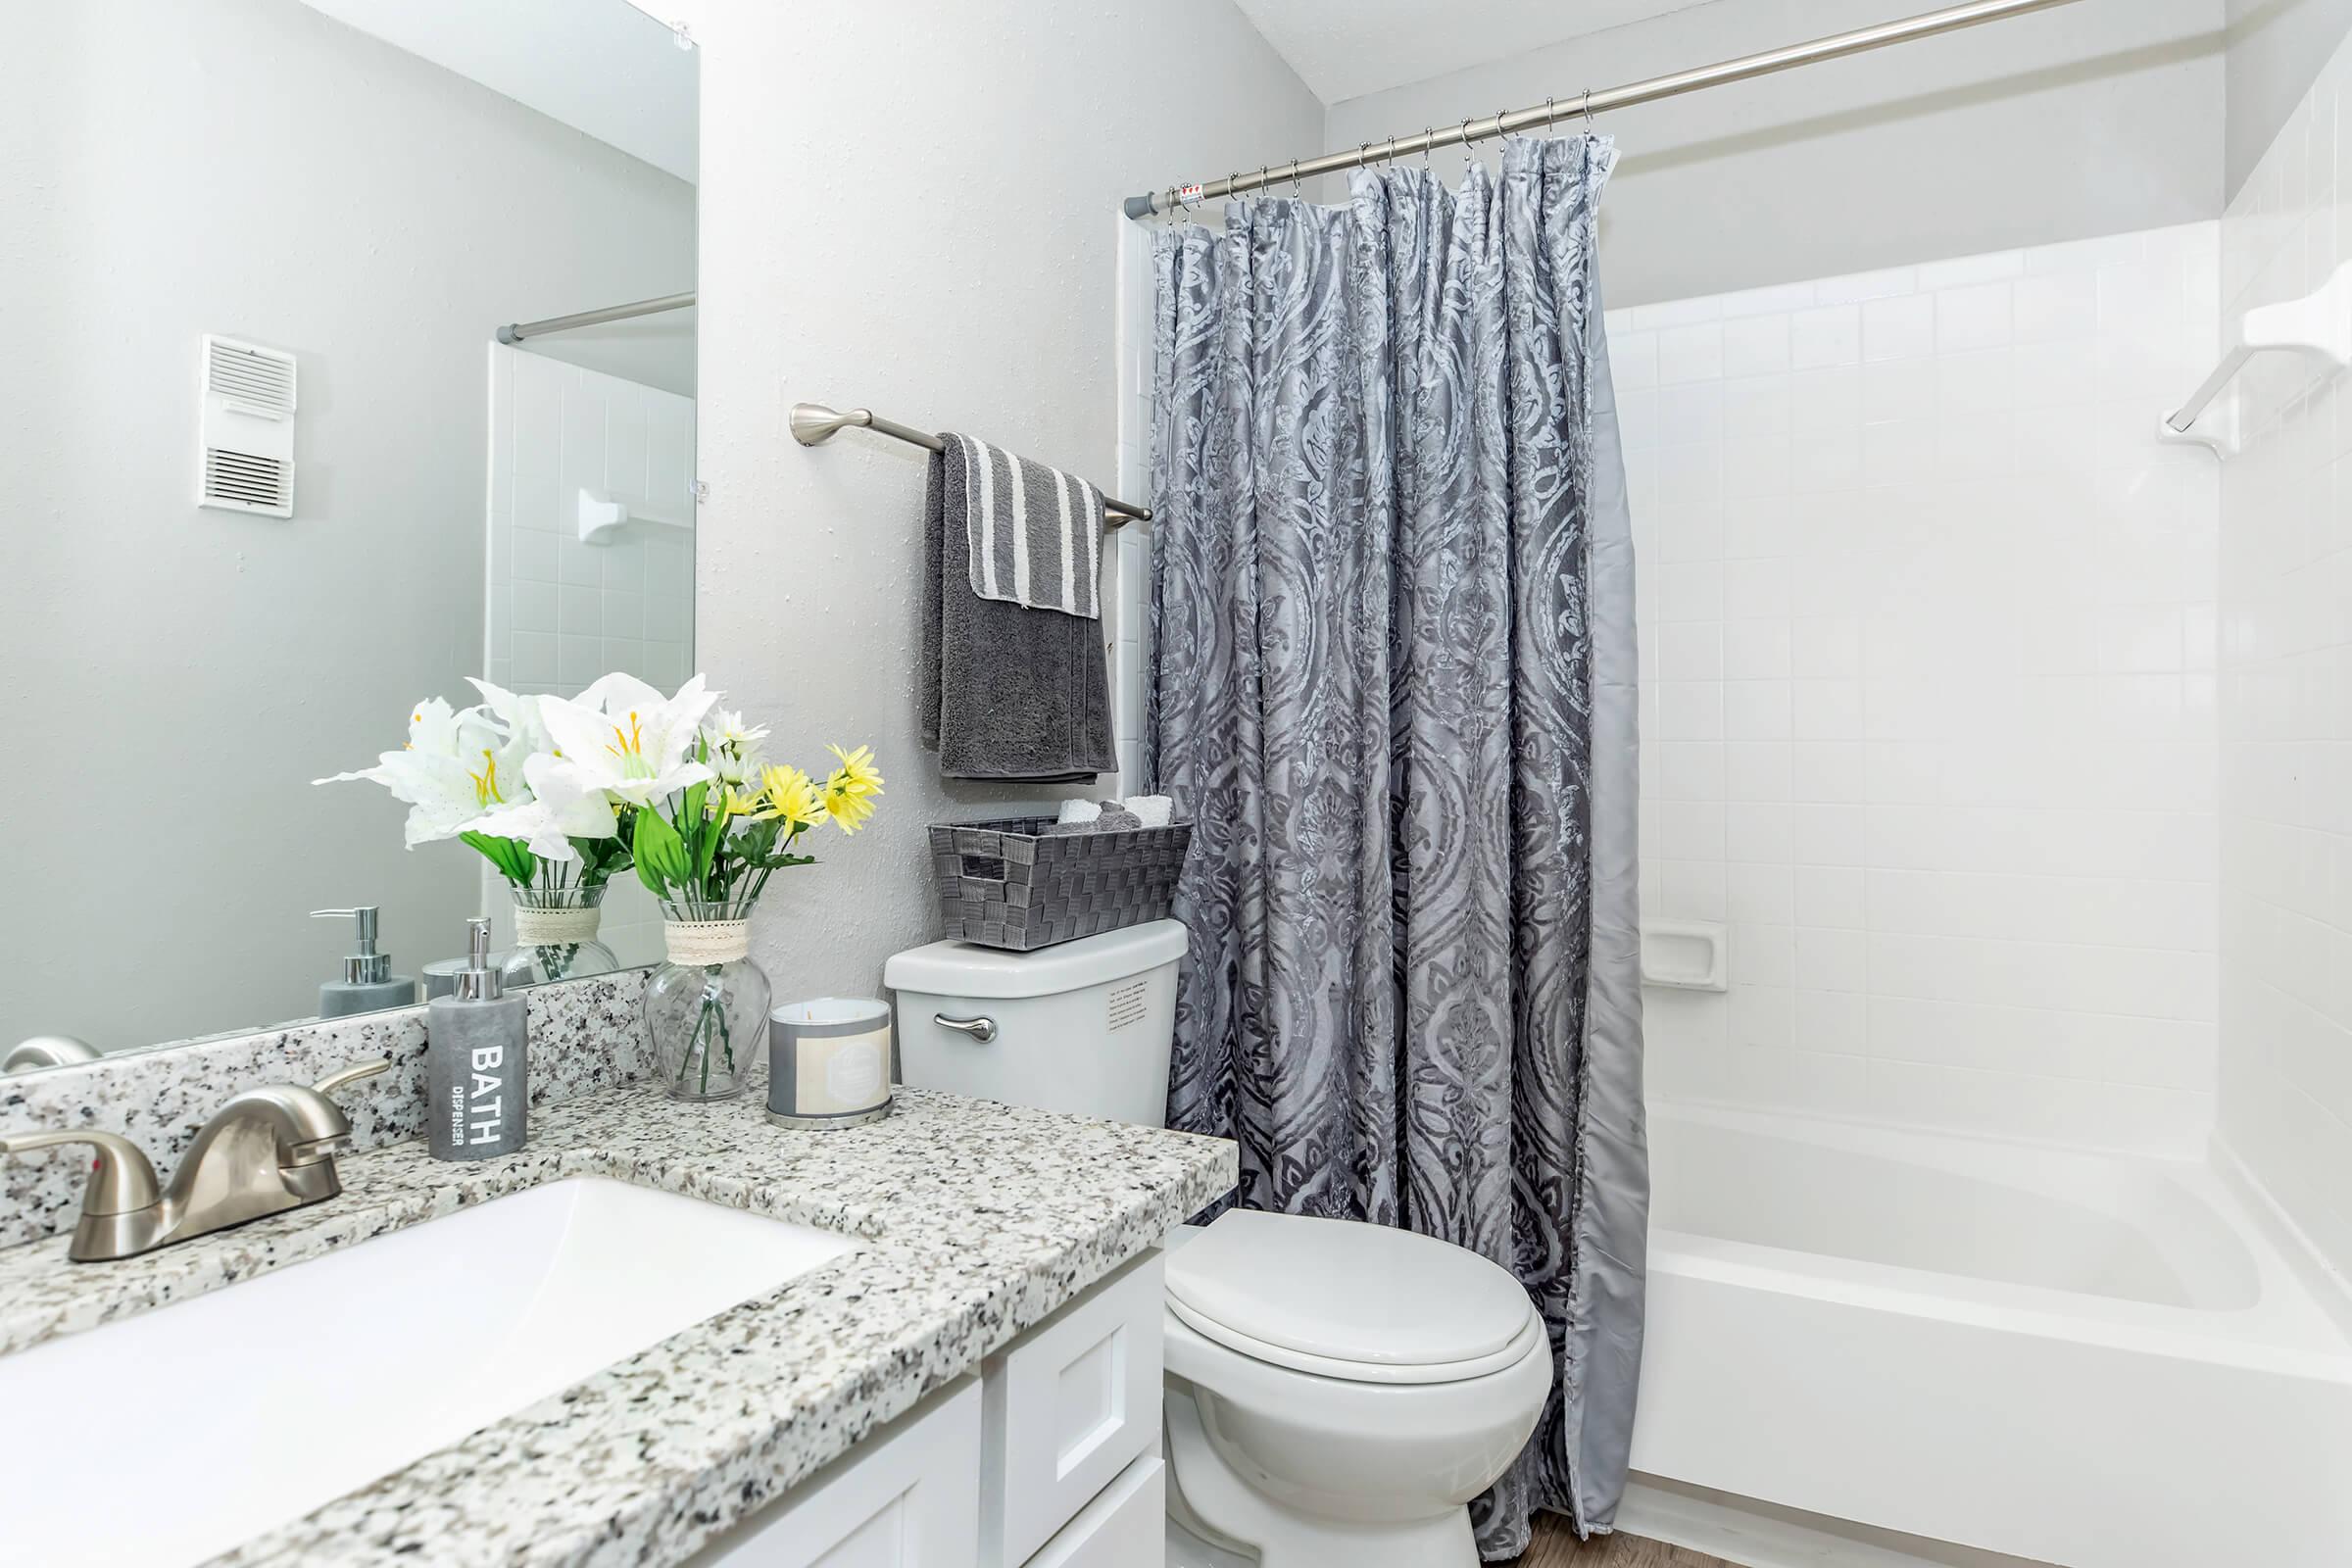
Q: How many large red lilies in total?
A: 0